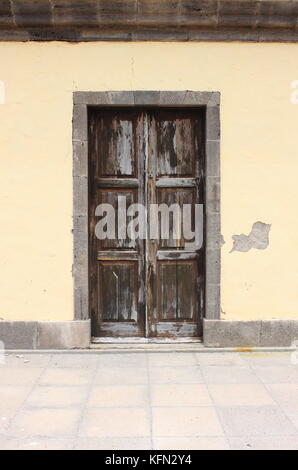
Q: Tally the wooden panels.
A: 6